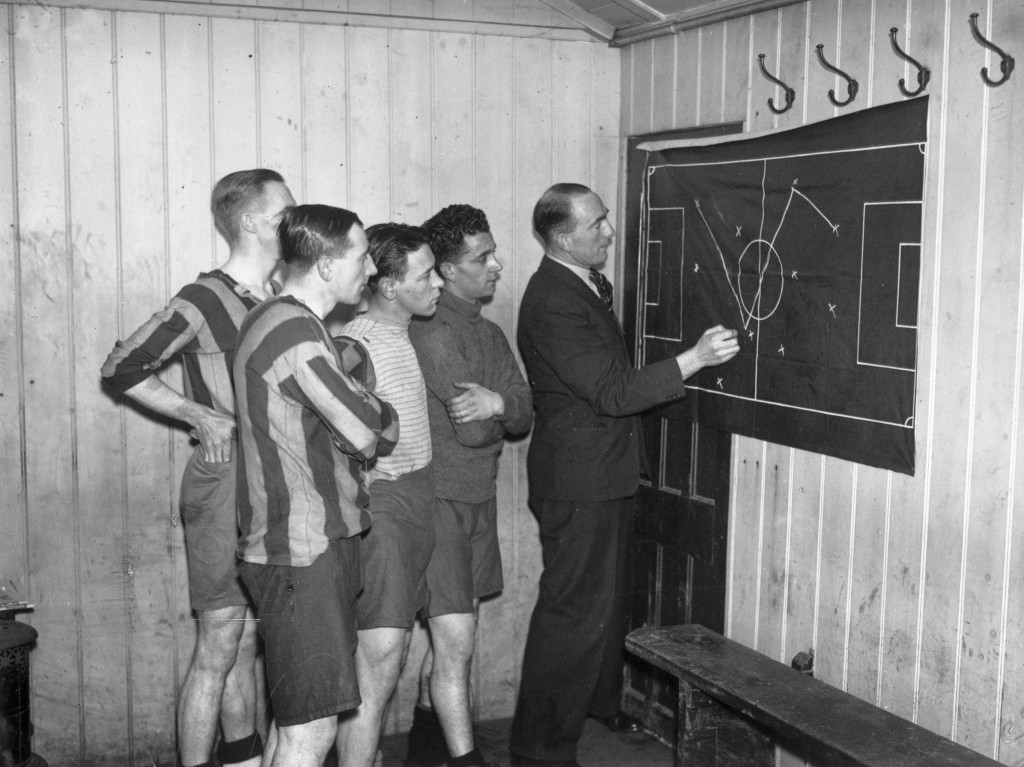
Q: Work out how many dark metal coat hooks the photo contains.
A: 4